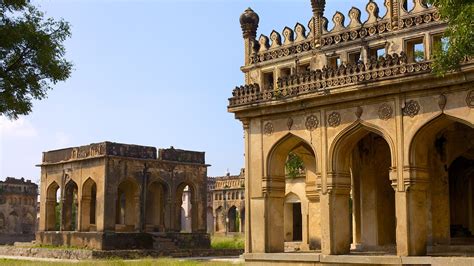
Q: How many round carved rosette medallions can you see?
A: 6